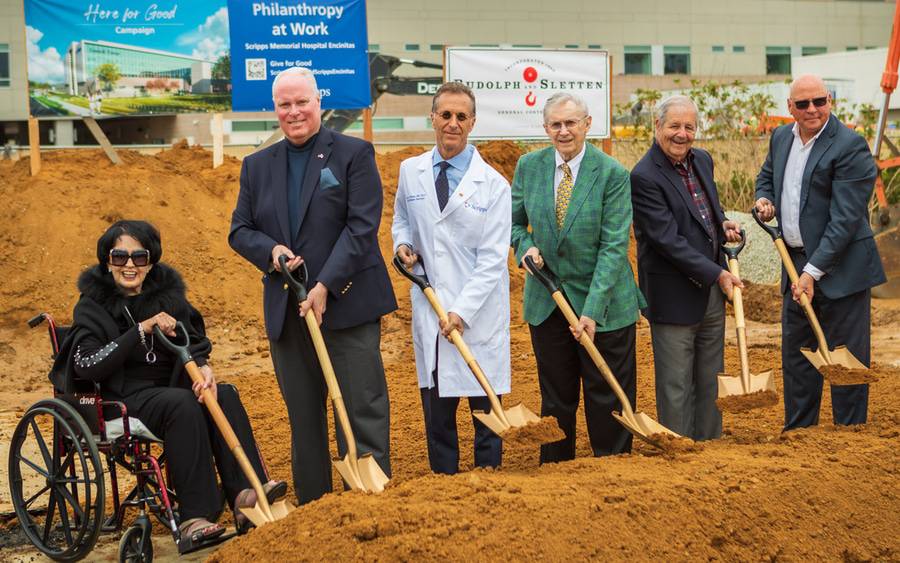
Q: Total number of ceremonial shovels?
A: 6